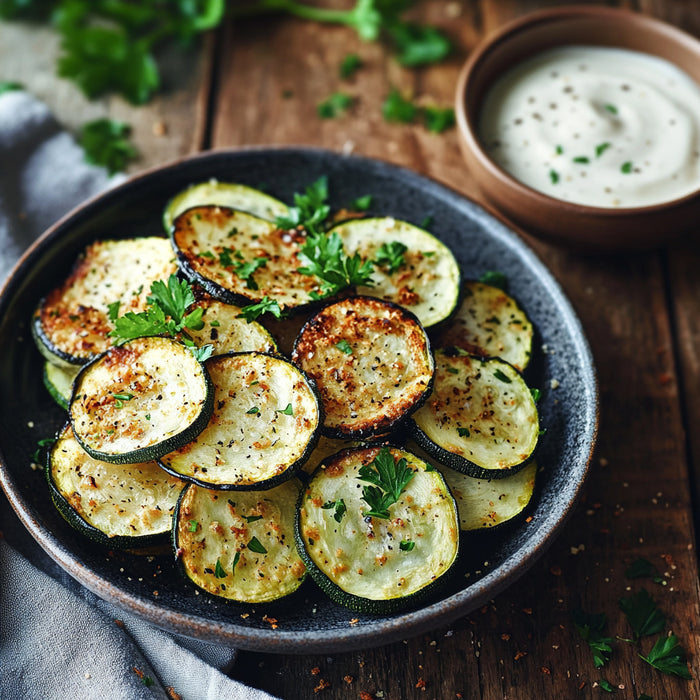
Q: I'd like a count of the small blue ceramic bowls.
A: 0